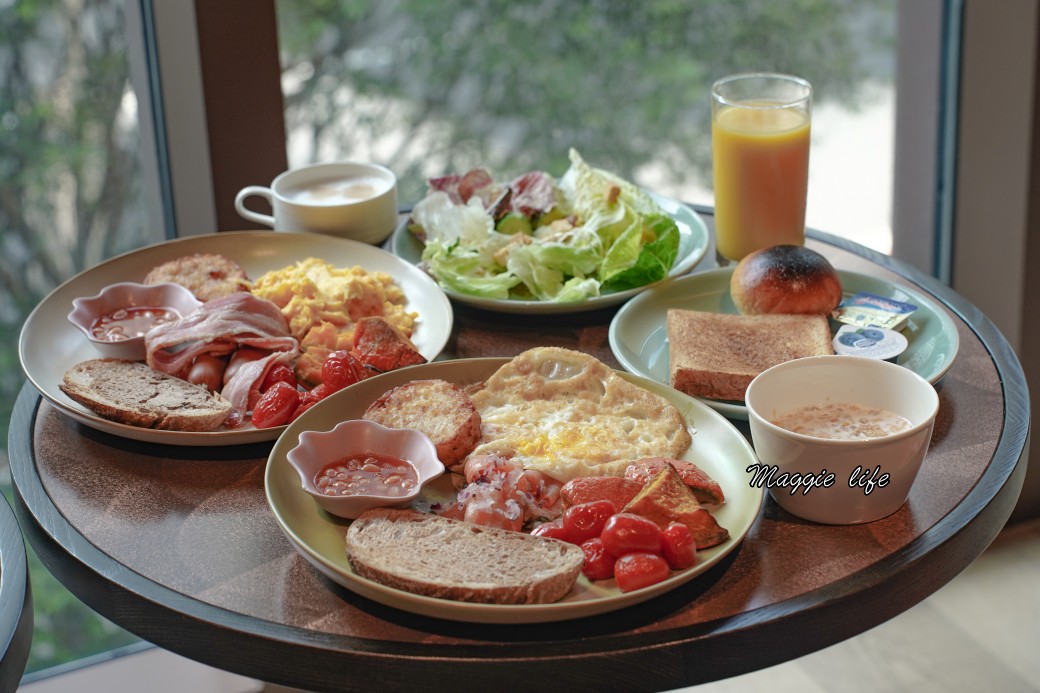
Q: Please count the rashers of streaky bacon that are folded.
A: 2